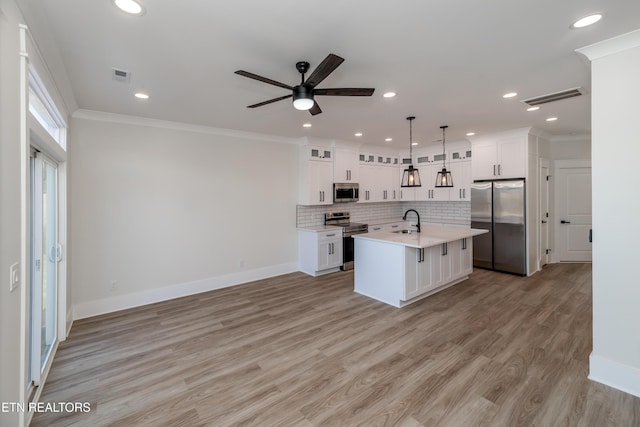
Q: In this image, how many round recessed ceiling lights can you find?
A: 12